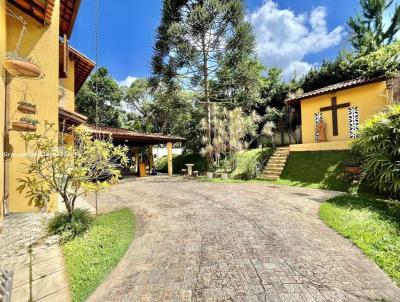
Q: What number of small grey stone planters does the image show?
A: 2